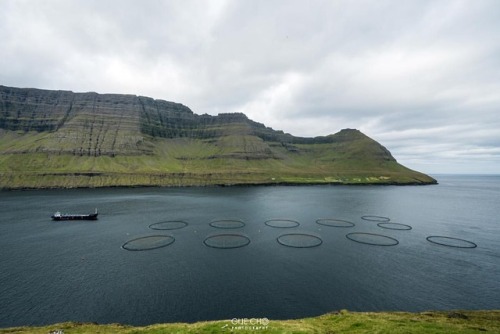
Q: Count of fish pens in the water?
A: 11